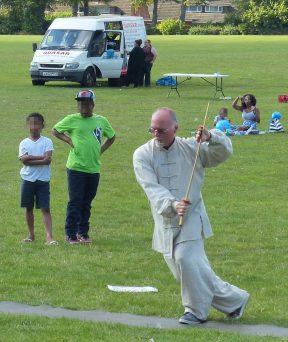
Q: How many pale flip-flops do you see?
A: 2